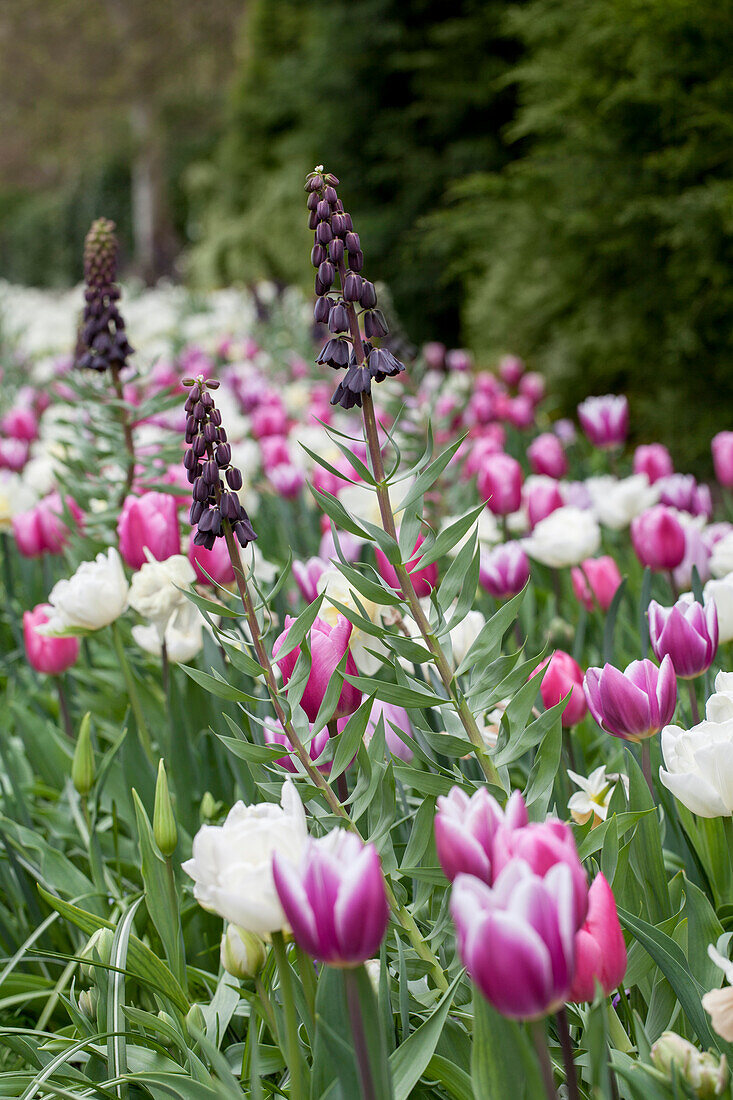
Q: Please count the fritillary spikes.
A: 3